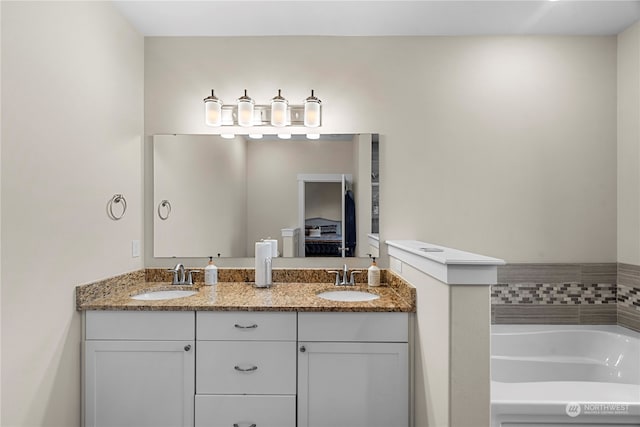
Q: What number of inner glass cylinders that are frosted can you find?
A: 4